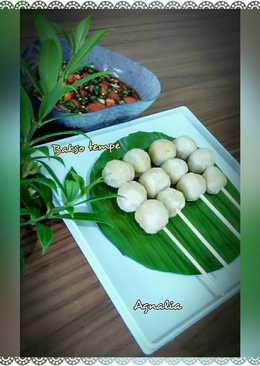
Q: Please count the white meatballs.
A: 12